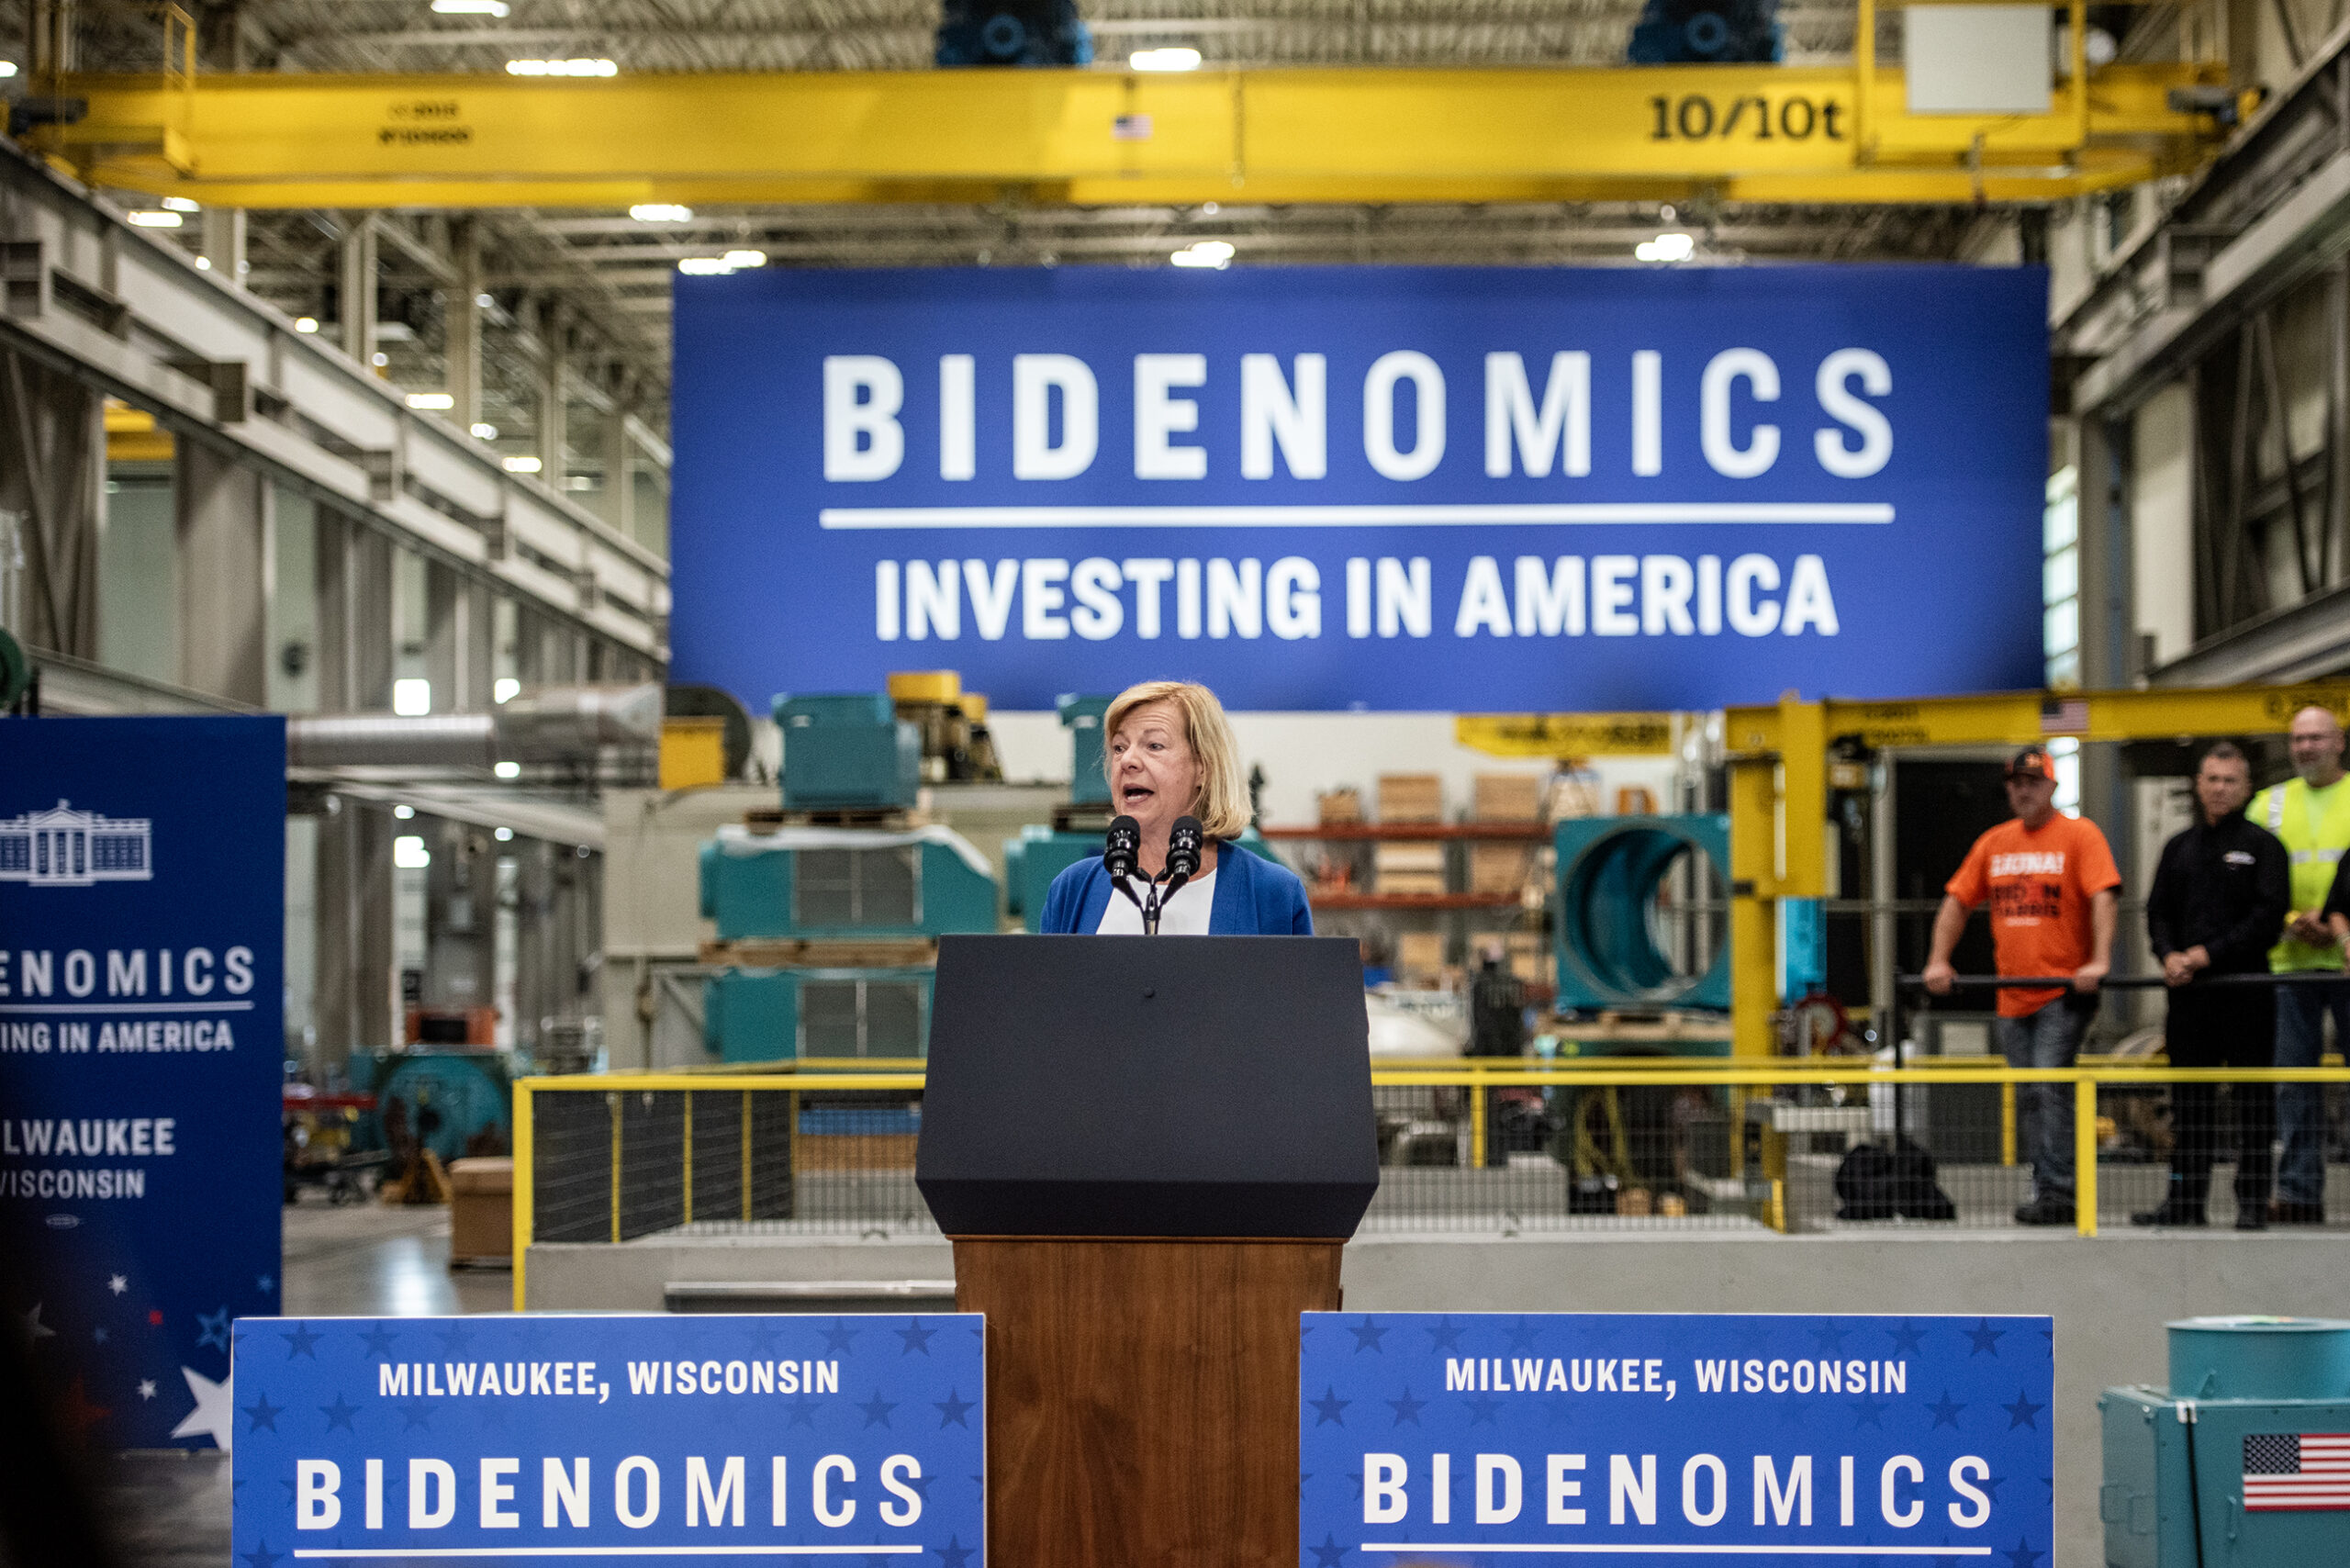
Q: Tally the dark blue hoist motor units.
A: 2